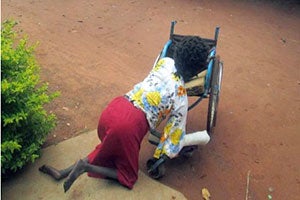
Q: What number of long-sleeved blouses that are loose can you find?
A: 1